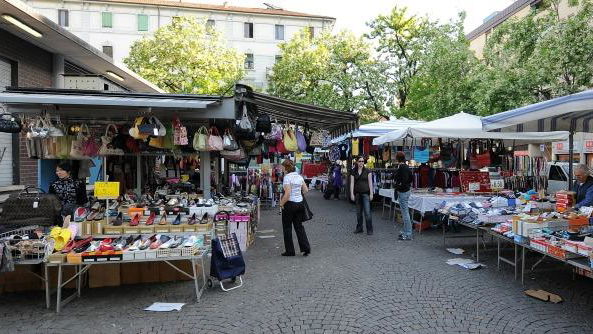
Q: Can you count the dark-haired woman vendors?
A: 1